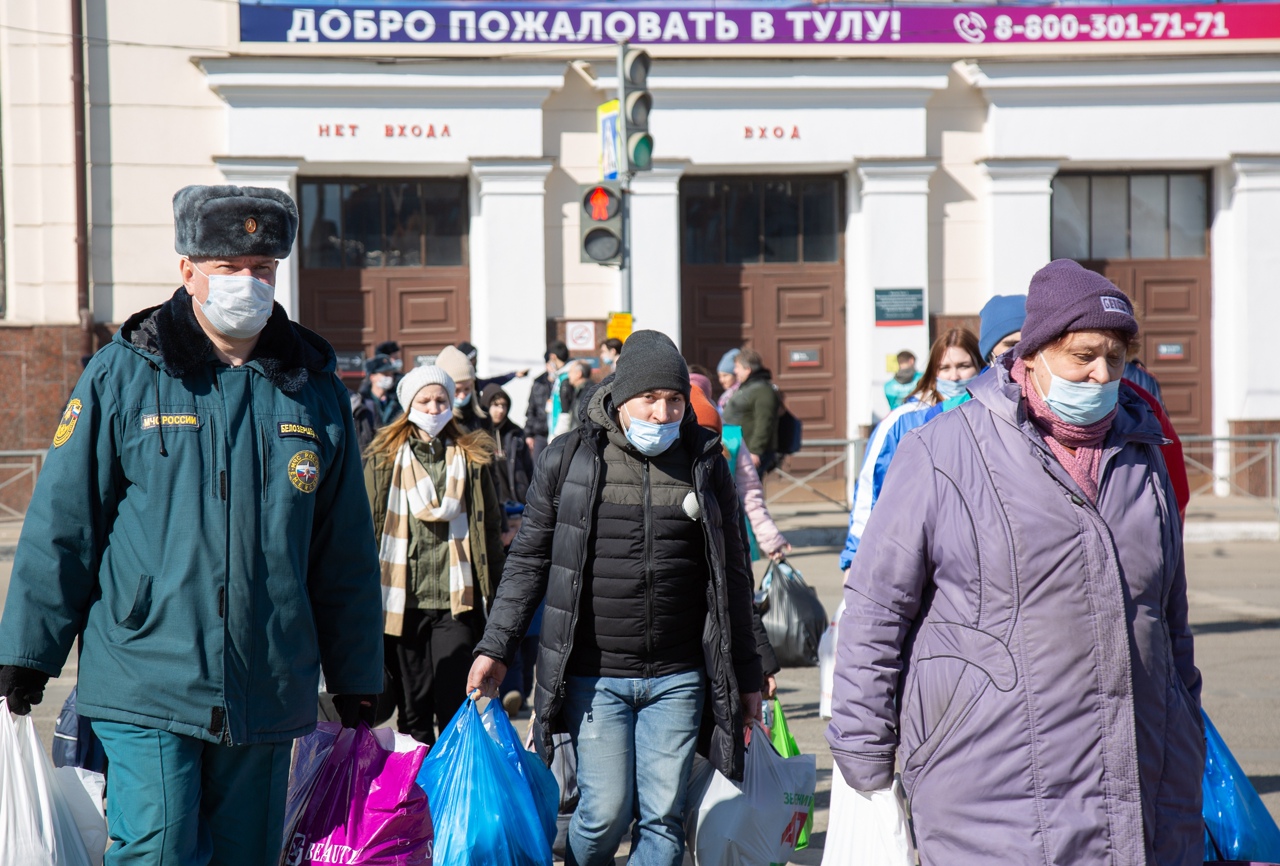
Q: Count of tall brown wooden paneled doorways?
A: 3